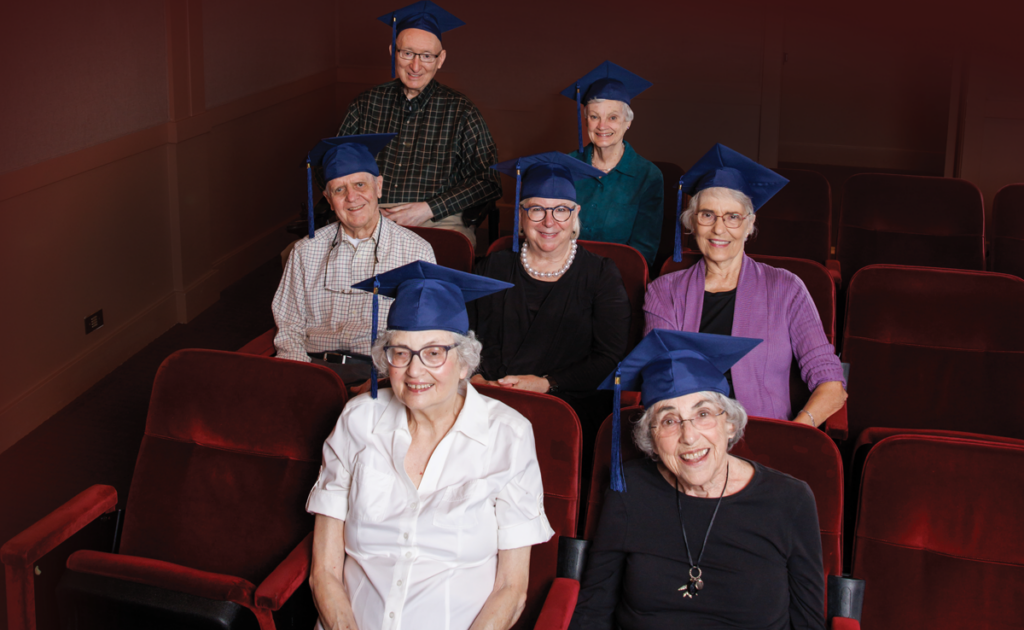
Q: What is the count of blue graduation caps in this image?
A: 7